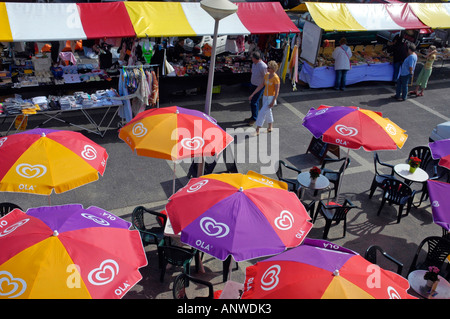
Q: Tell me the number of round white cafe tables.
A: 3